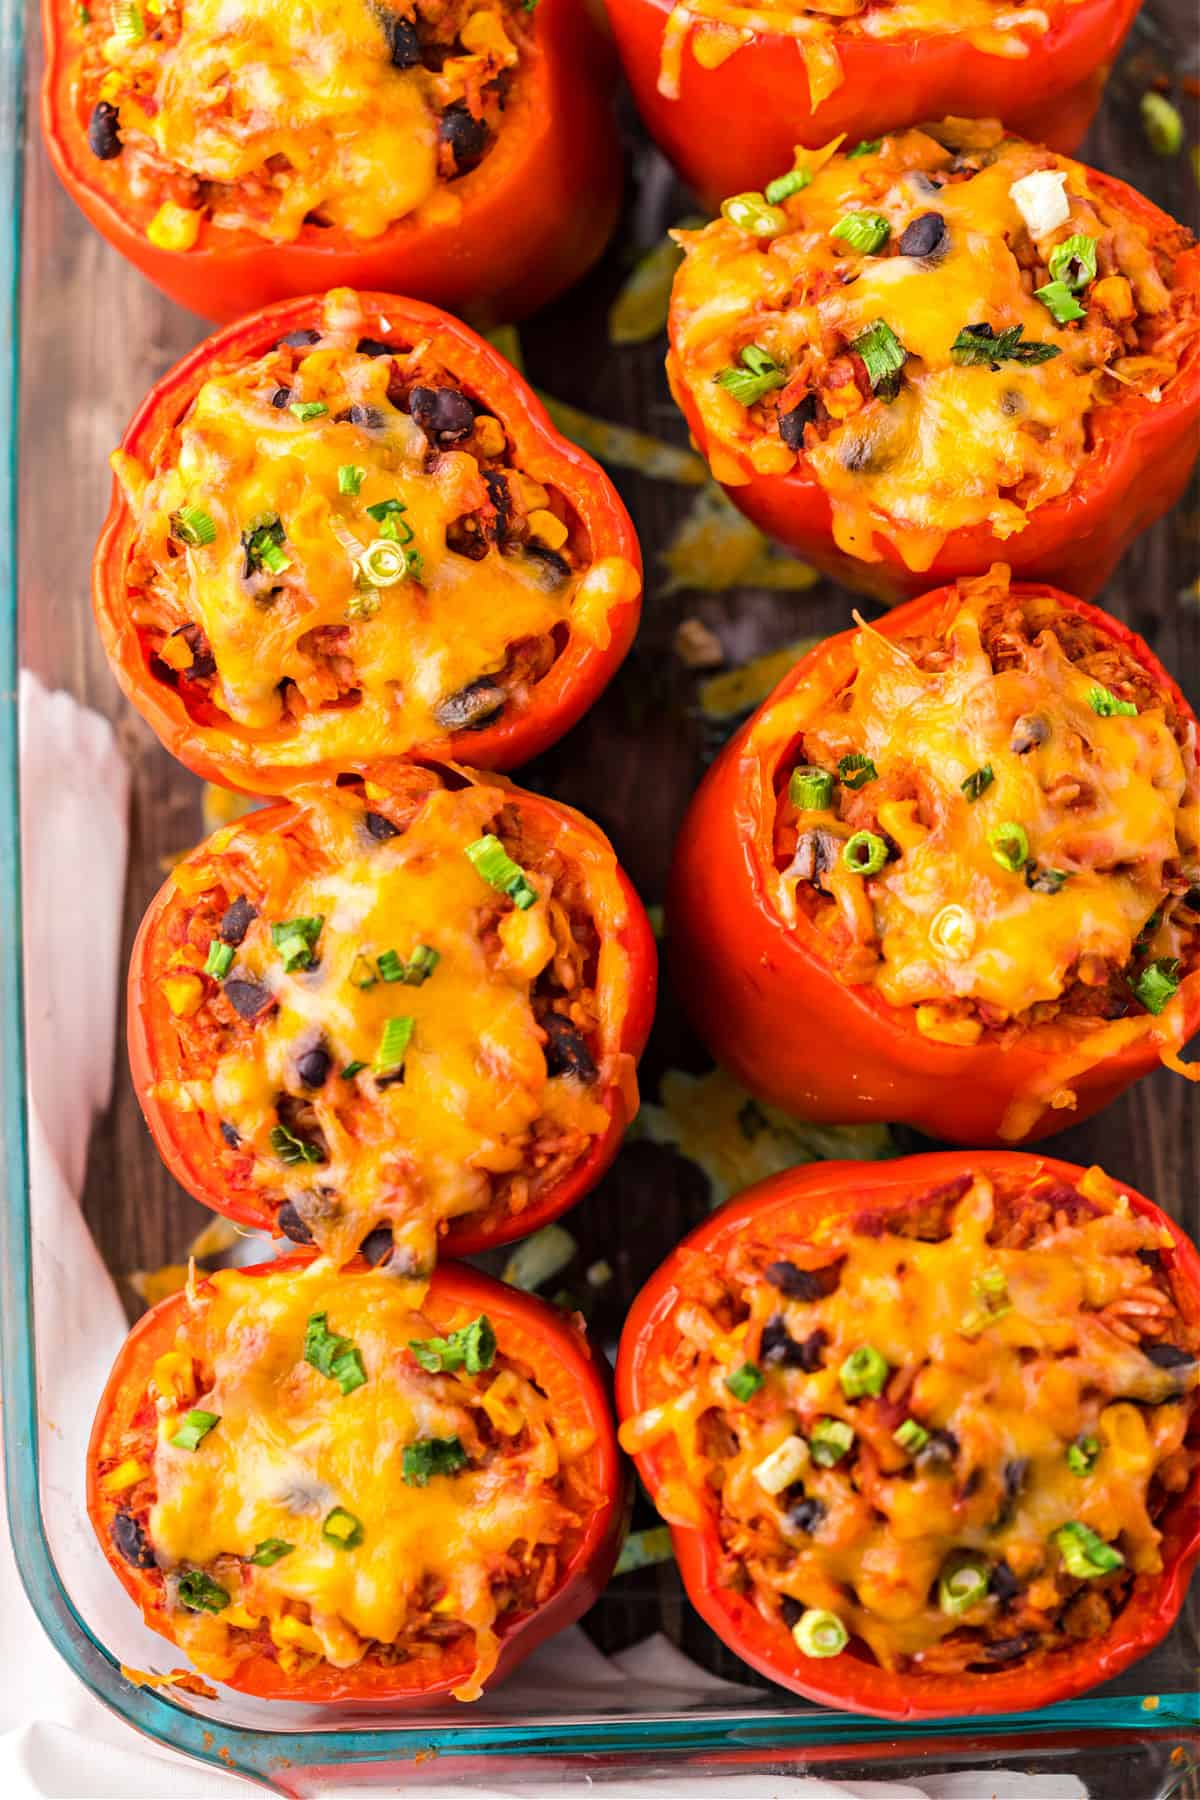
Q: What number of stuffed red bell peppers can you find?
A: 8